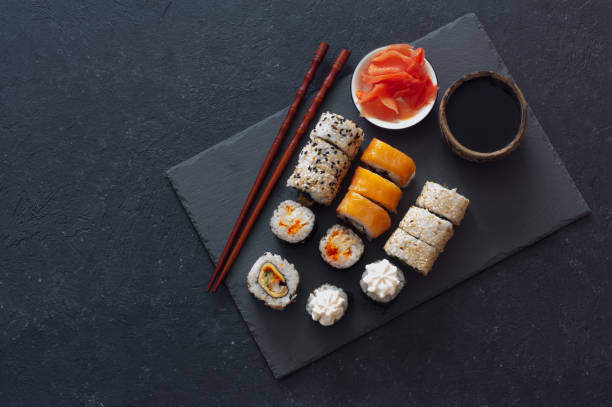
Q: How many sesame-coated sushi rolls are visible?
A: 6